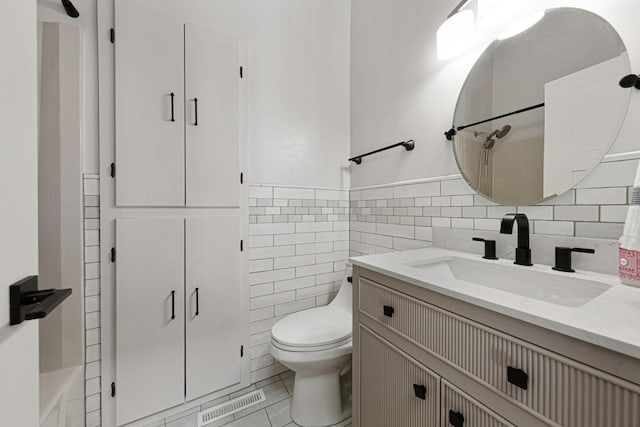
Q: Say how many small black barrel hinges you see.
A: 8